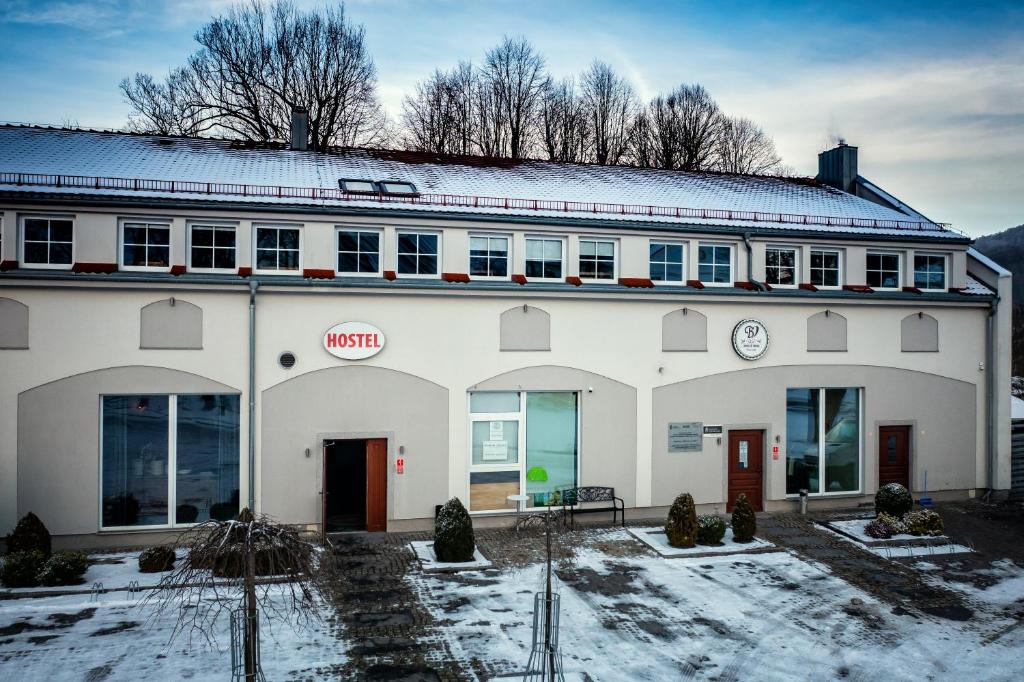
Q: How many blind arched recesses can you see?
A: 6